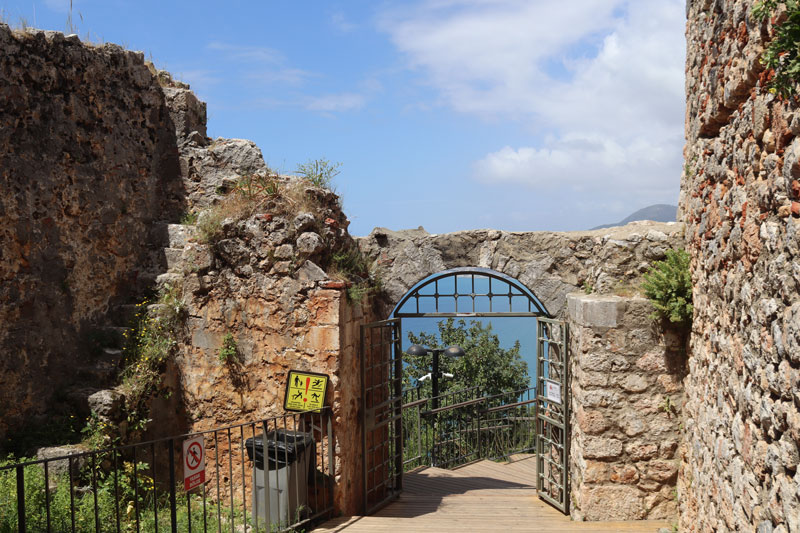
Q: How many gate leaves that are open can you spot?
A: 2